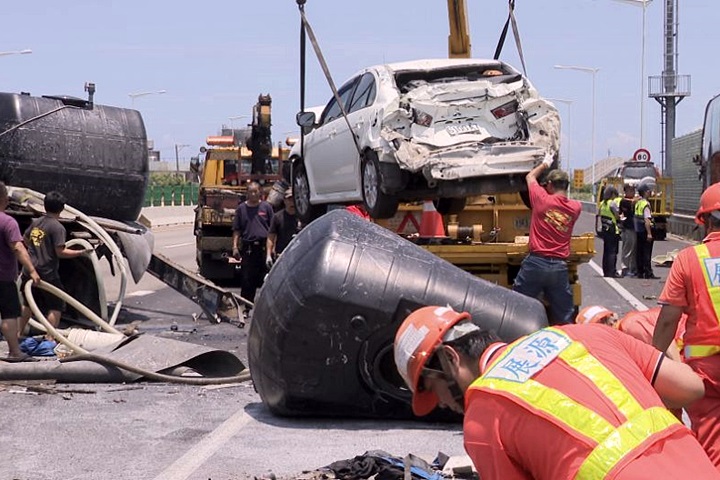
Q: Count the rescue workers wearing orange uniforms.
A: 3